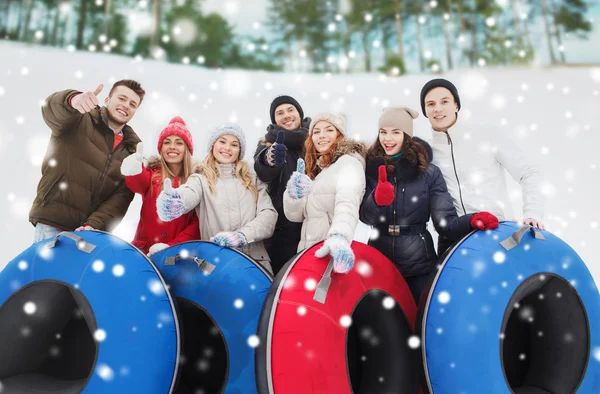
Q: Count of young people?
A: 7